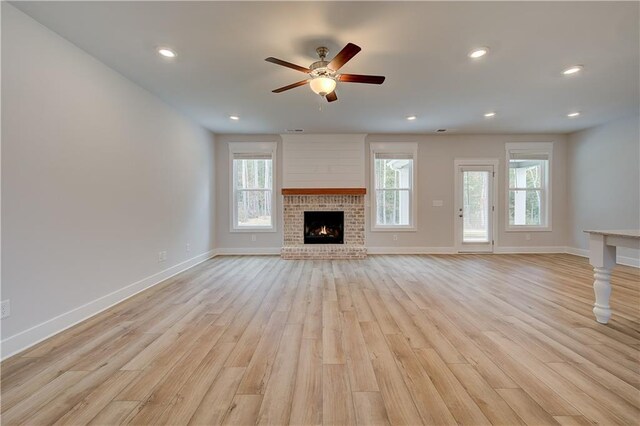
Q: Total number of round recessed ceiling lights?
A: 7